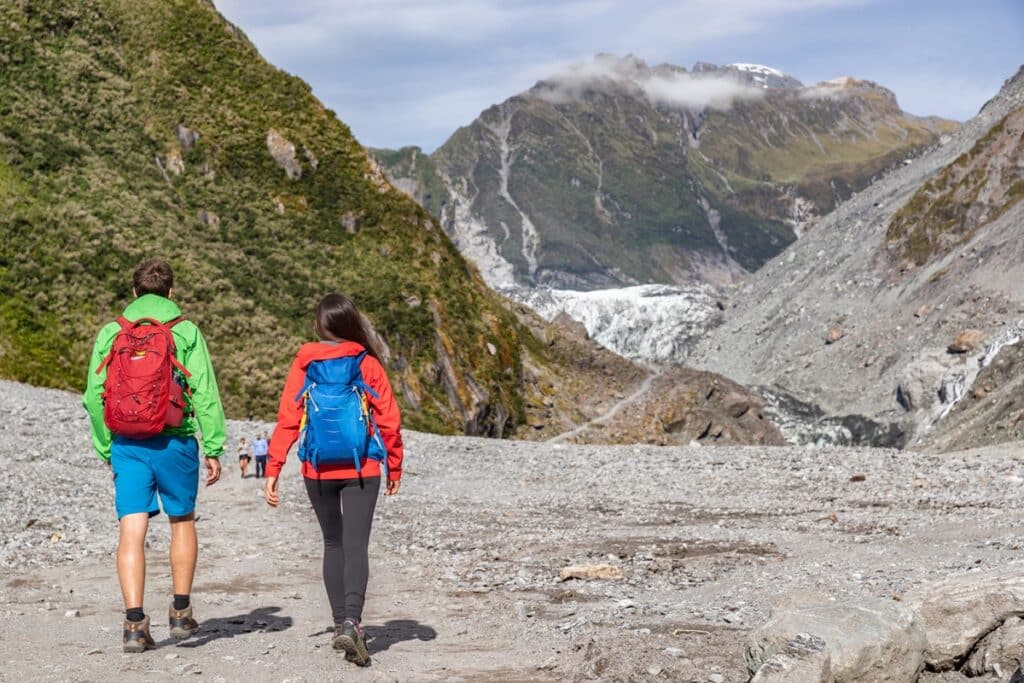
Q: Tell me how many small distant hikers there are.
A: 2